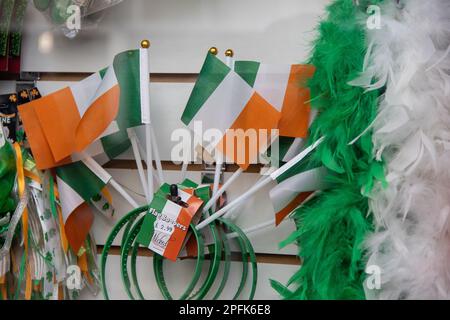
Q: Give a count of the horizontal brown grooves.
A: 3